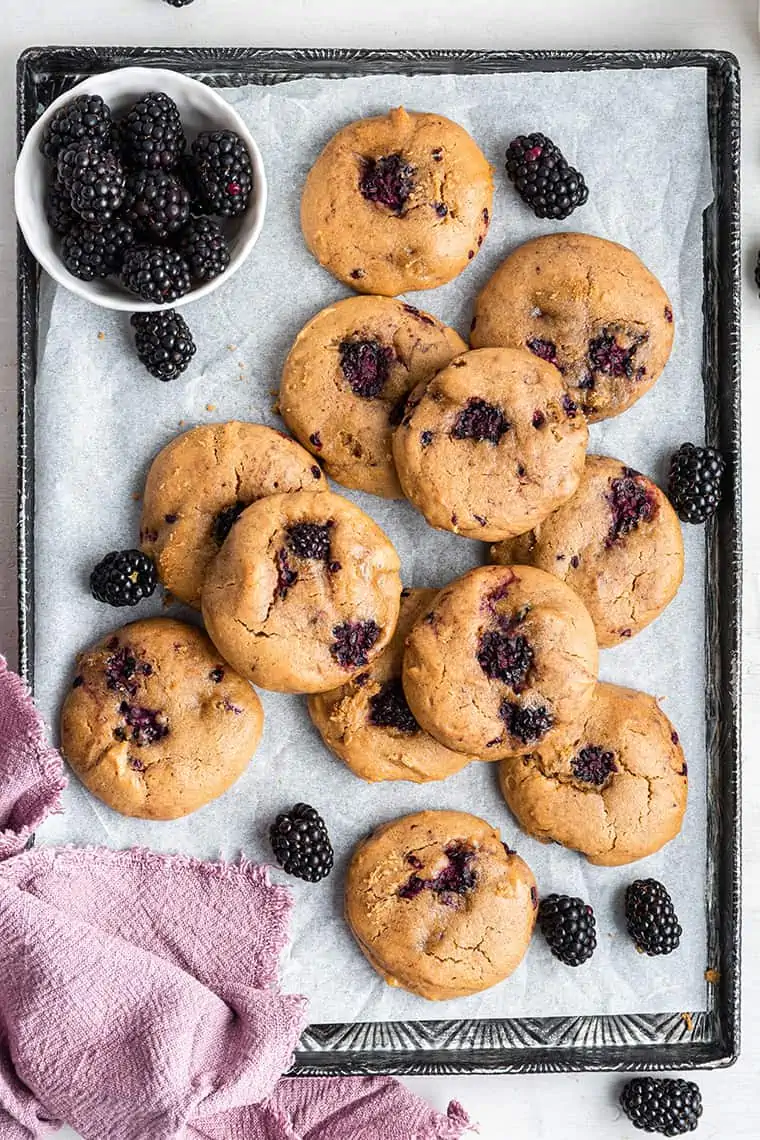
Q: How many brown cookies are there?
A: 12